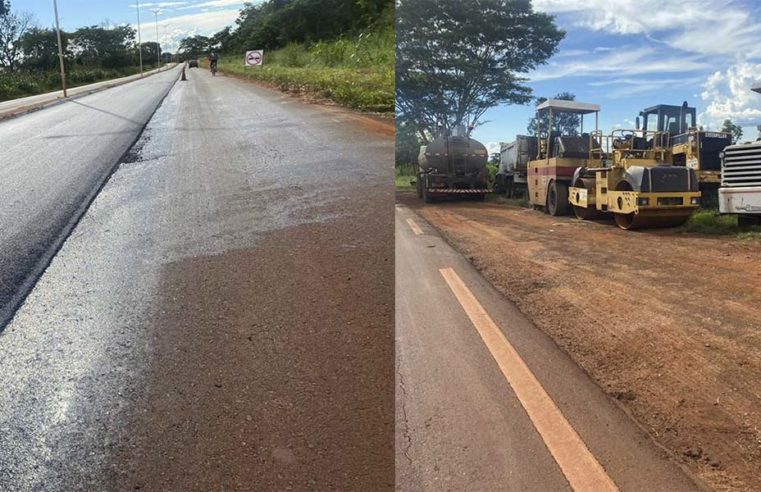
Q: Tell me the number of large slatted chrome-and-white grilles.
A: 1